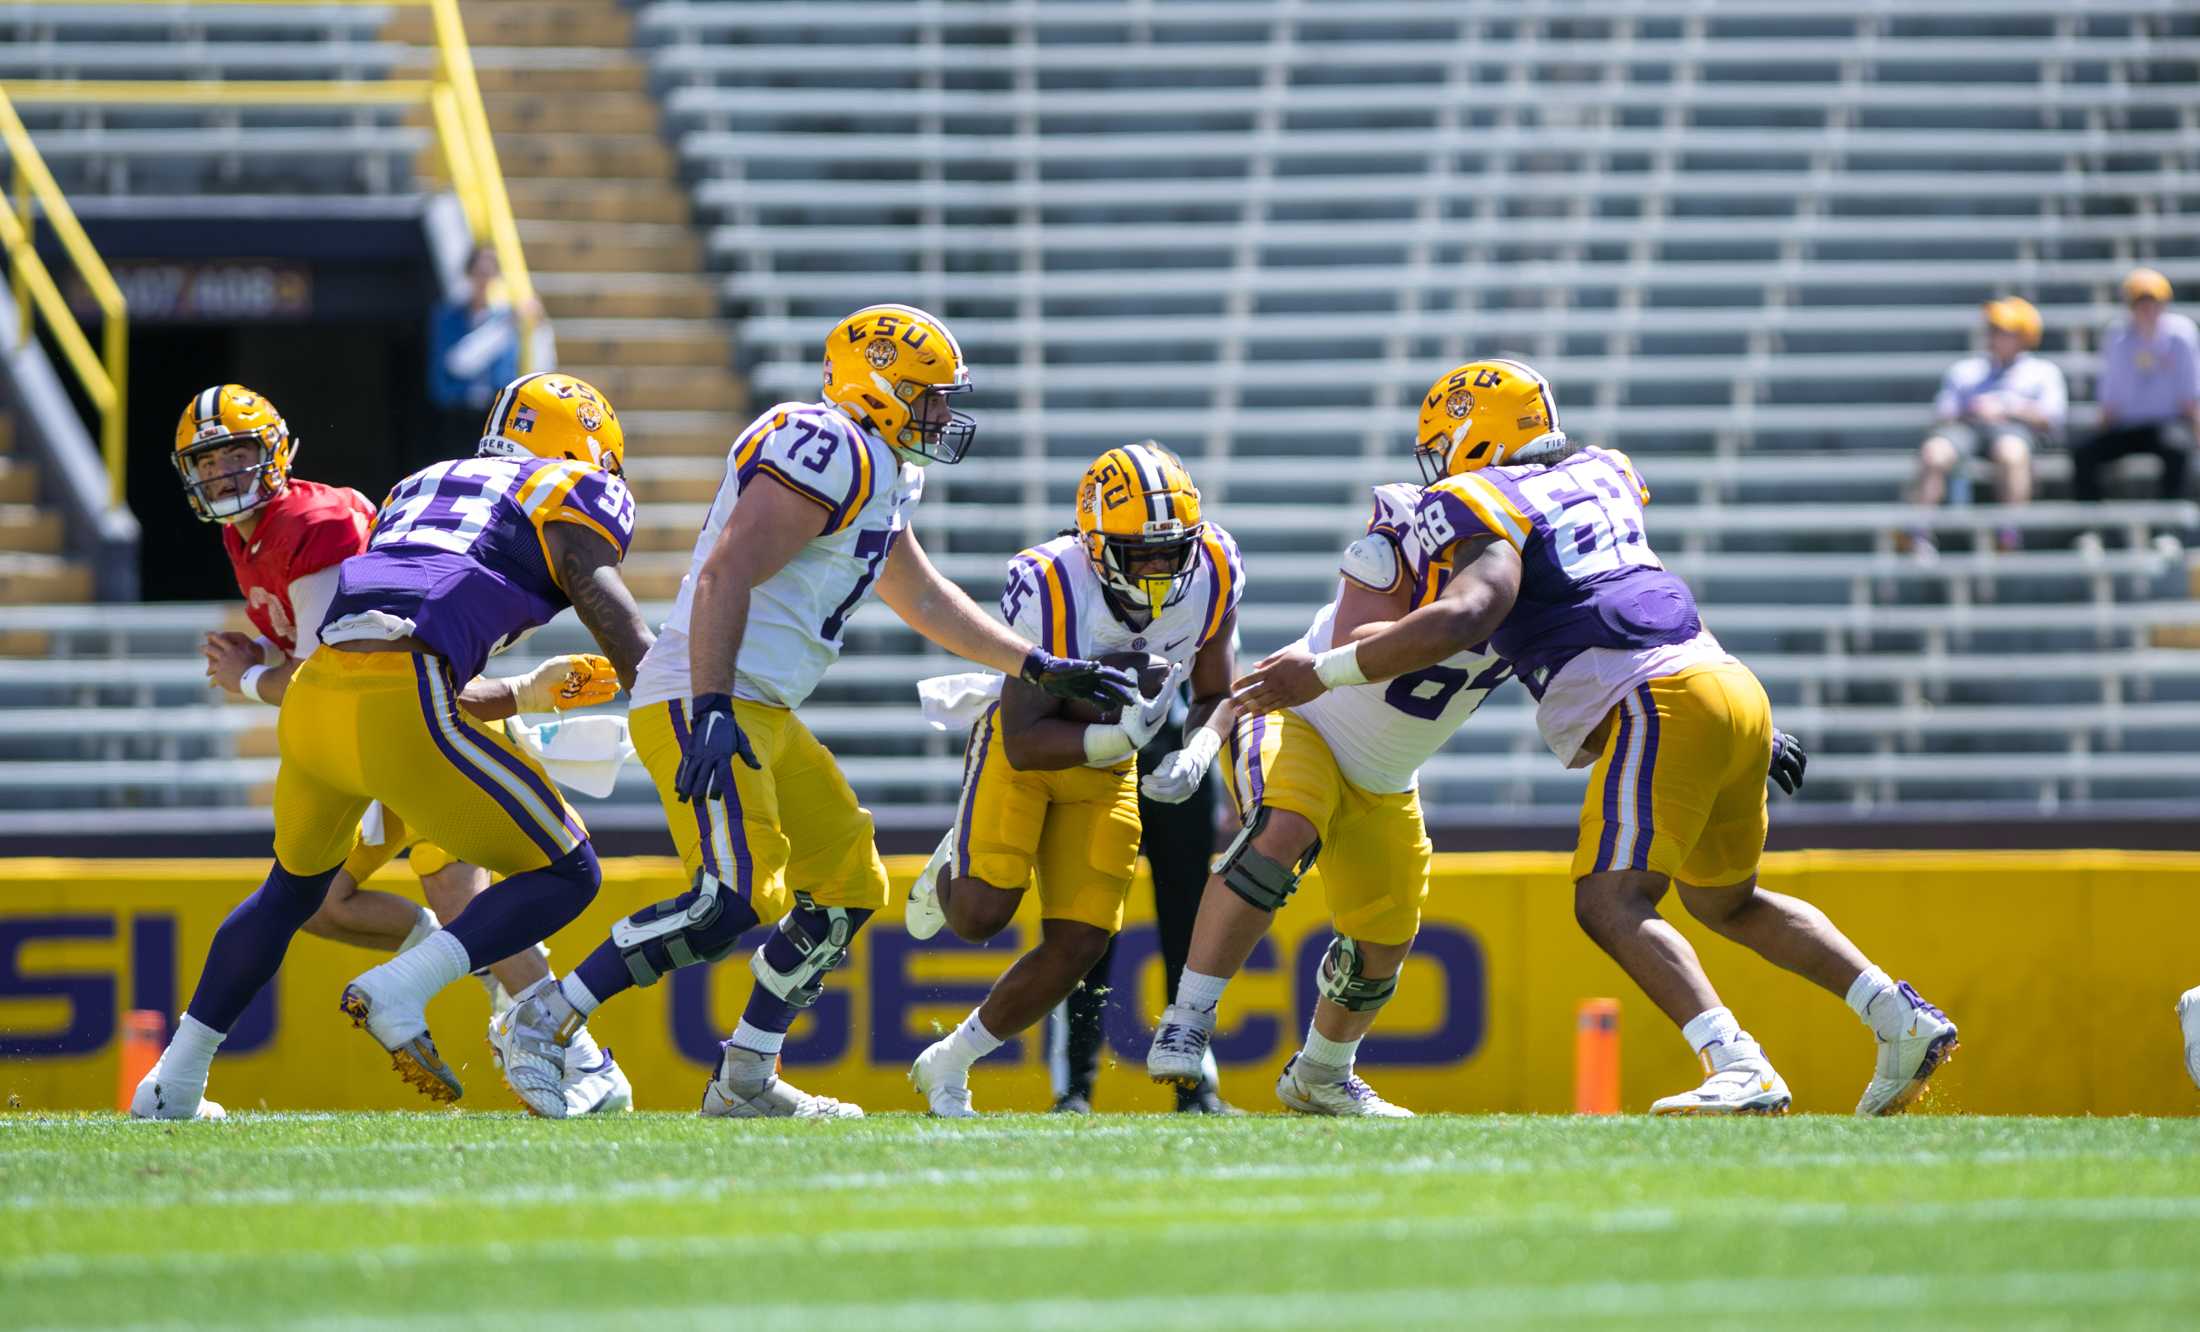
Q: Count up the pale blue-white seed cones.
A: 0